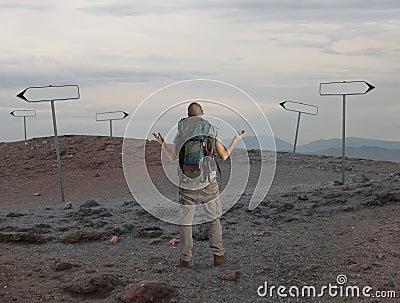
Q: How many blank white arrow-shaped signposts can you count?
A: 5